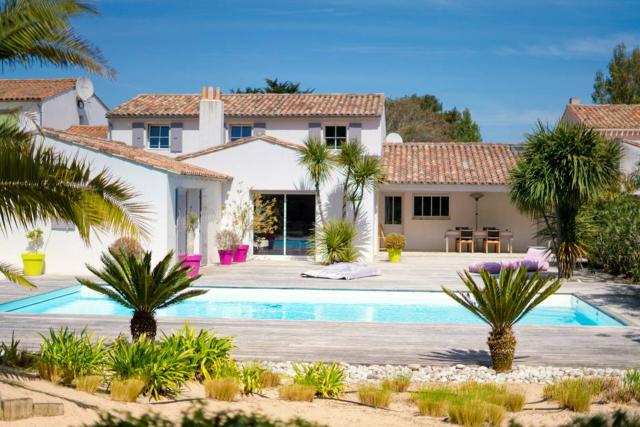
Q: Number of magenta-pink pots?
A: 3